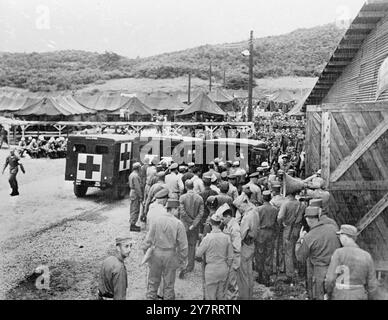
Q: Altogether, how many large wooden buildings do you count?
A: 1